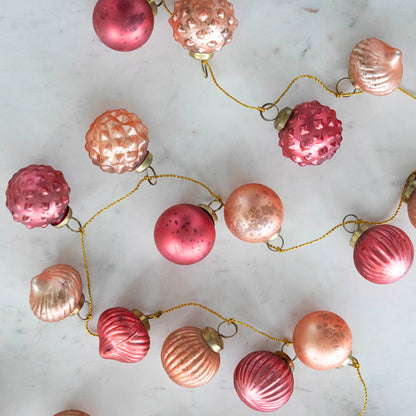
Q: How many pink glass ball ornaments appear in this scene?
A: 7